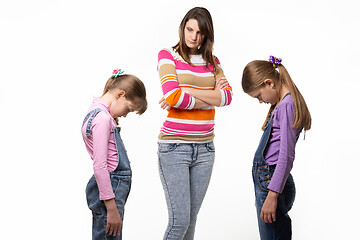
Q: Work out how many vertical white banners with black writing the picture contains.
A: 0